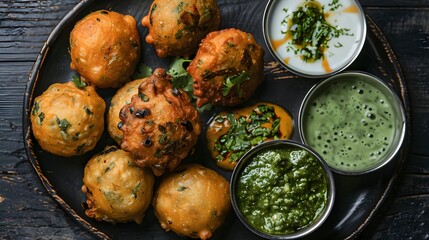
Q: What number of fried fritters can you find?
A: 8